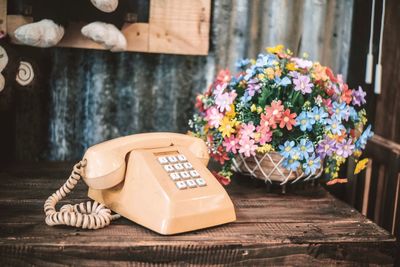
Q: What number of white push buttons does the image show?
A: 12